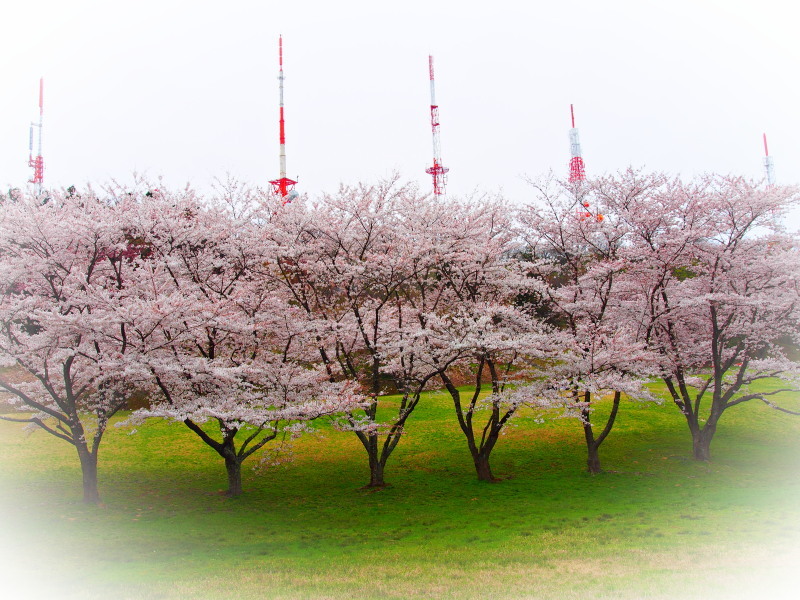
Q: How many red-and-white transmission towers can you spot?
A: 5